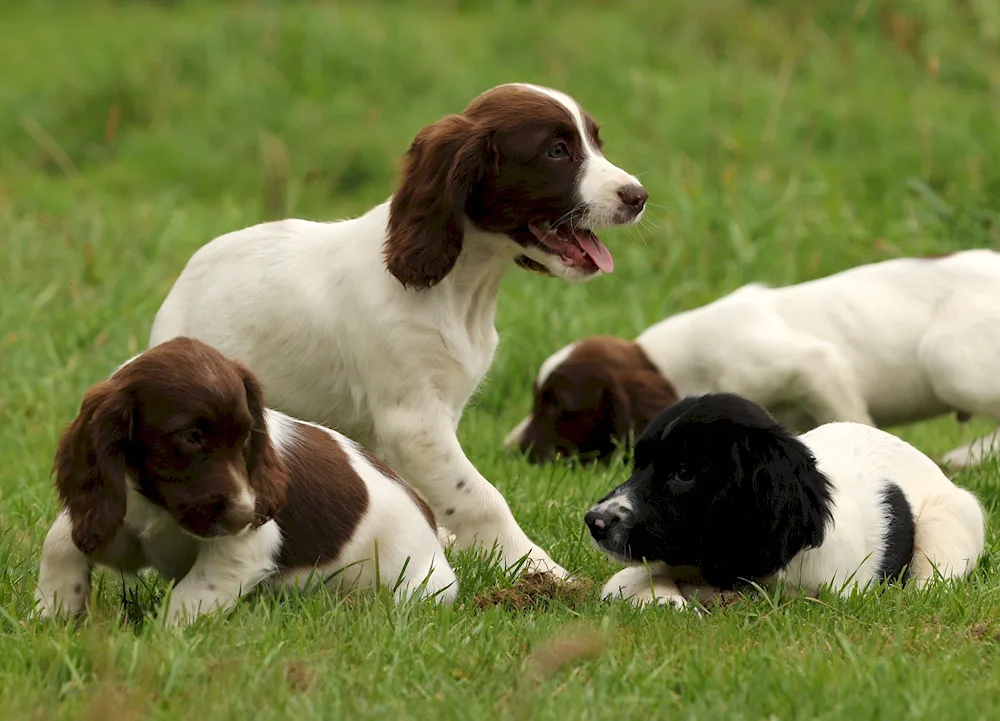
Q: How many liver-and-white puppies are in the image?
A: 3